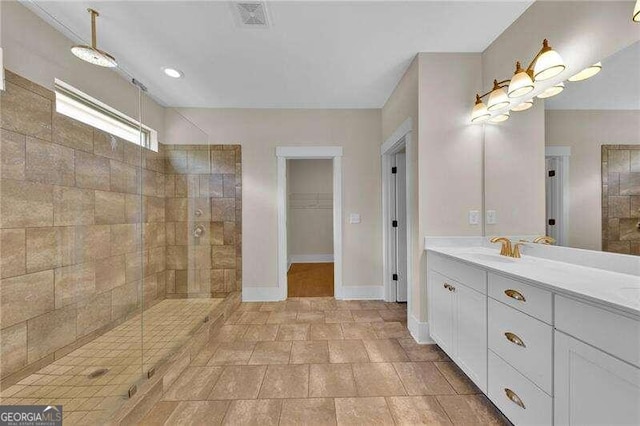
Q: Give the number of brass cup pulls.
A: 3